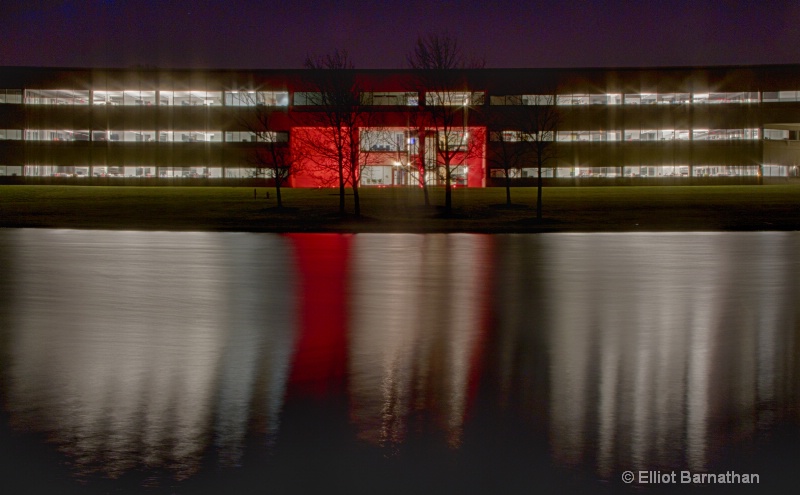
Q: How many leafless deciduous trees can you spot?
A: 7